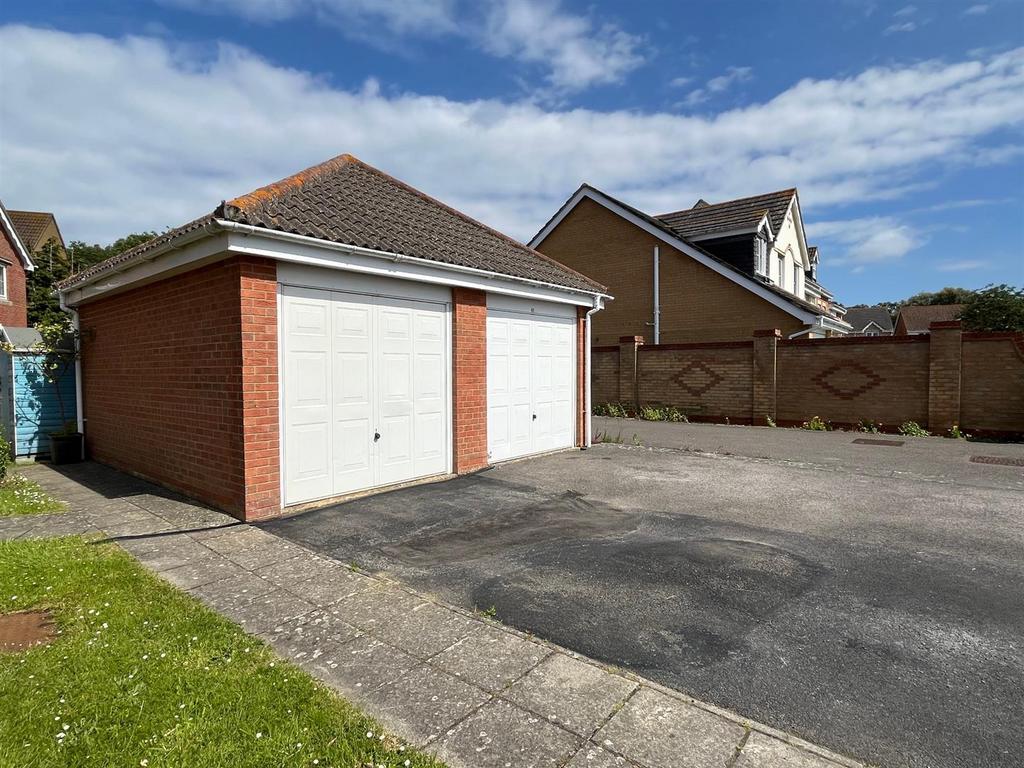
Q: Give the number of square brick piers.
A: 3